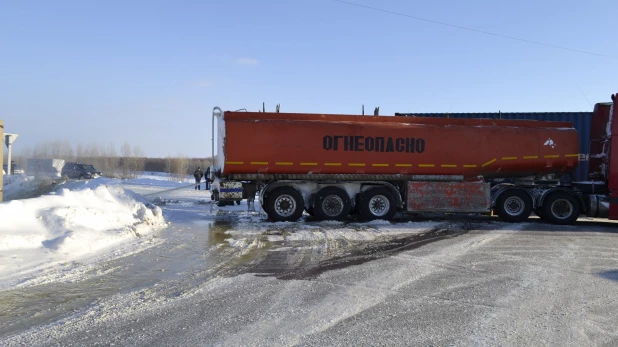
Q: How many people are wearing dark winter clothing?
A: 2